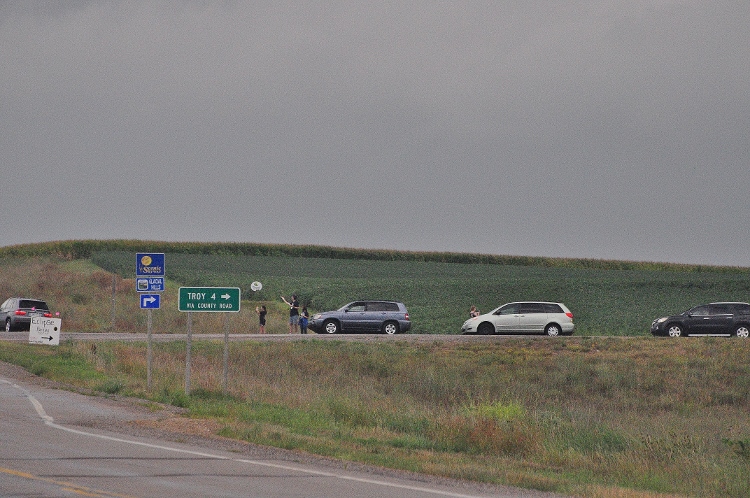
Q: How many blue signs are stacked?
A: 3